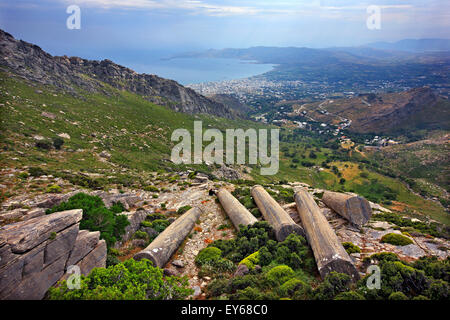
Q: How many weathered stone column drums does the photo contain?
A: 5